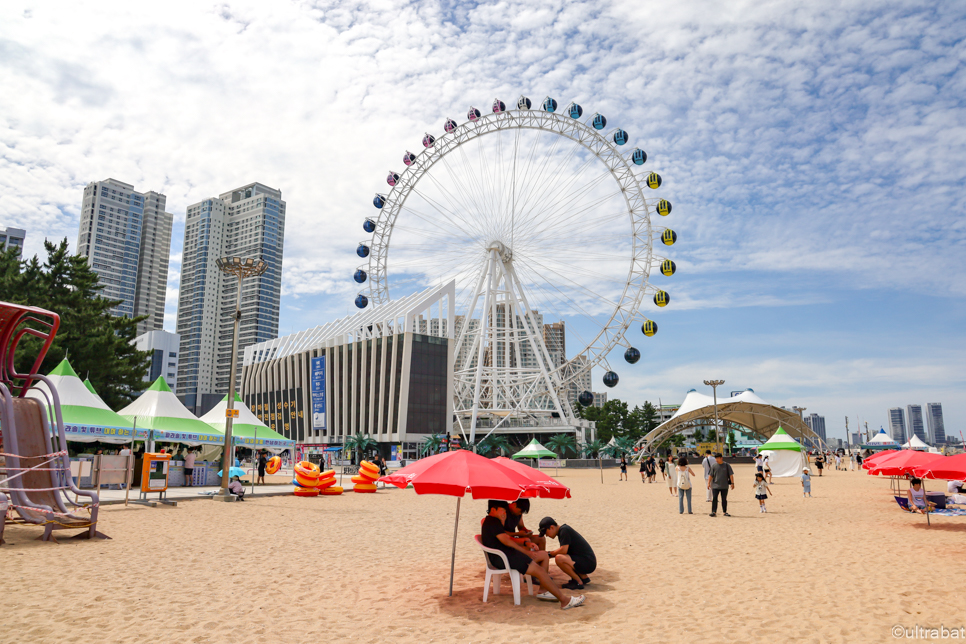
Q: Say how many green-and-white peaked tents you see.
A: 6